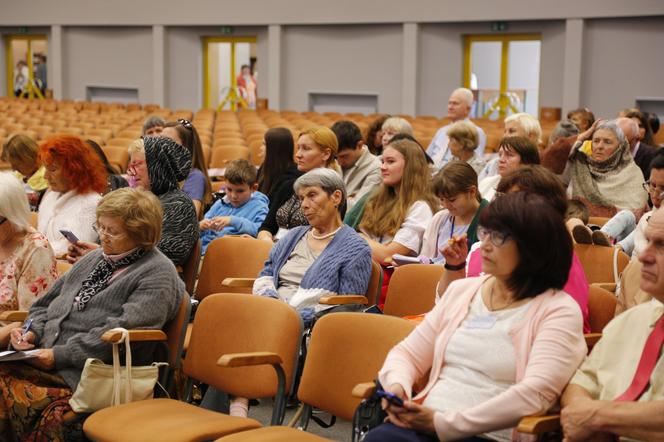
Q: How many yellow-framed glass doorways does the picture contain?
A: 3